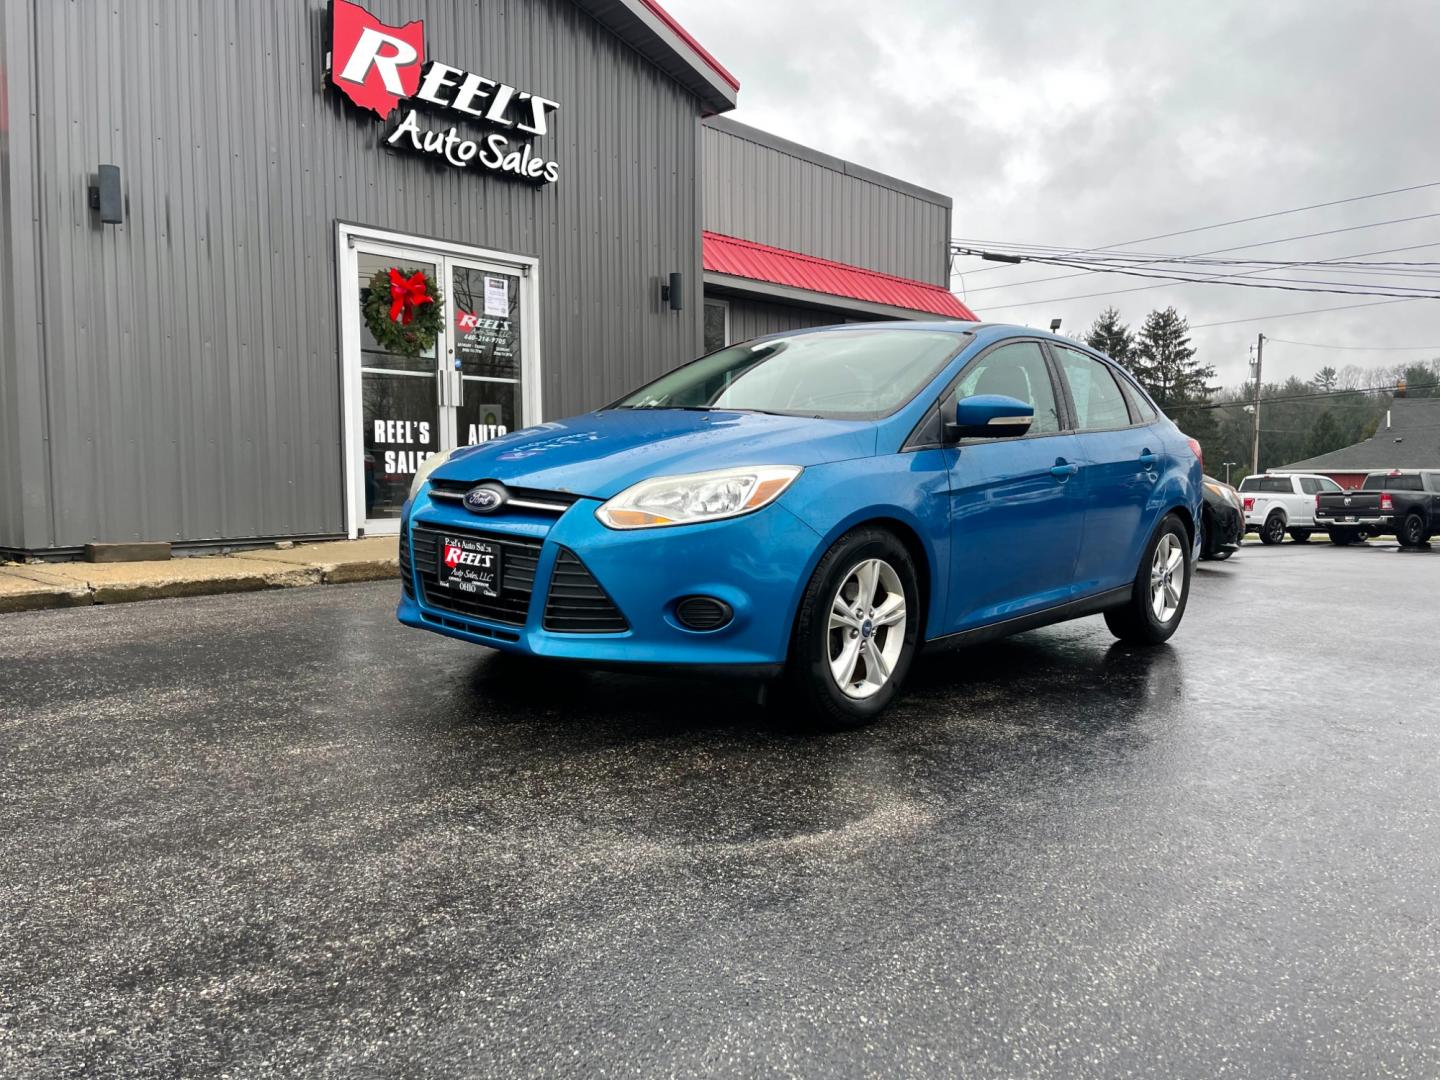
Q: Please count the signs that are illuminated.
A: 1